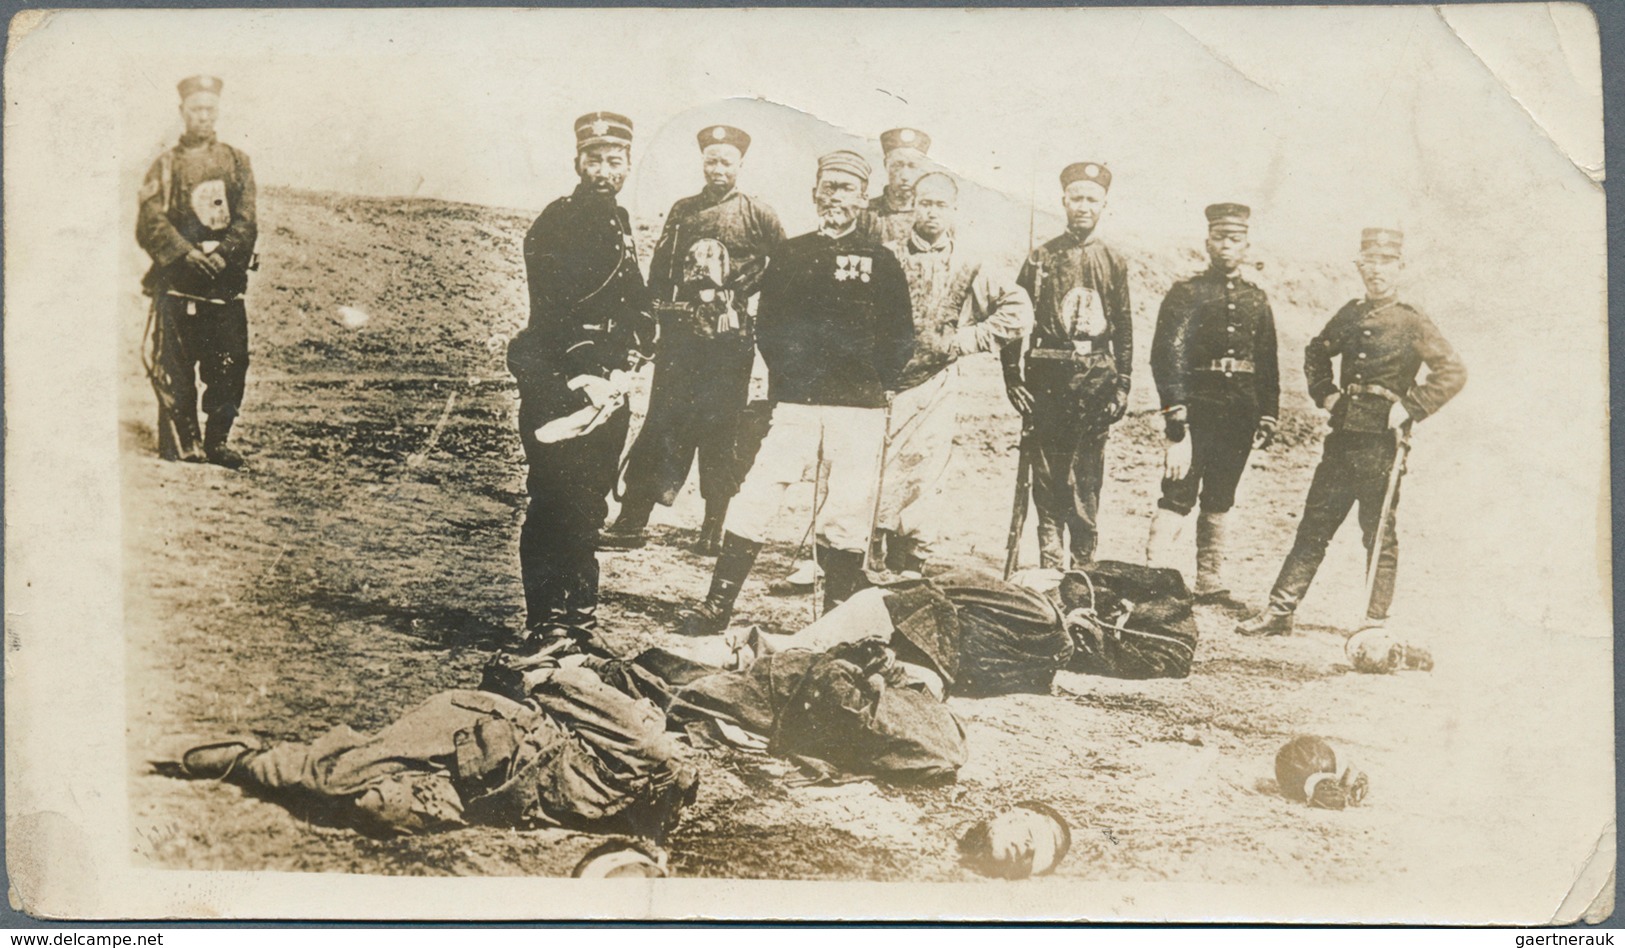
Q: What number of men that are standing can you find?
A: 9